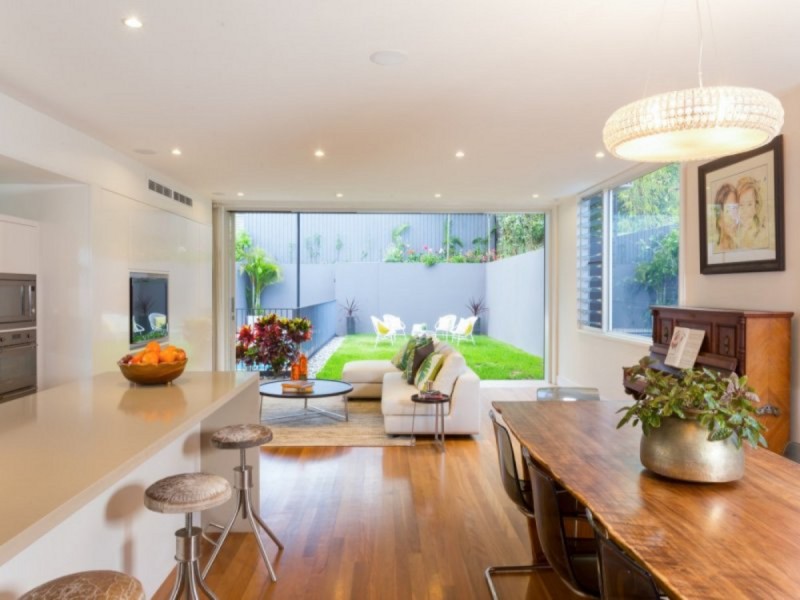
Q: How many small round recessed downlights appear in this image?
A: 9